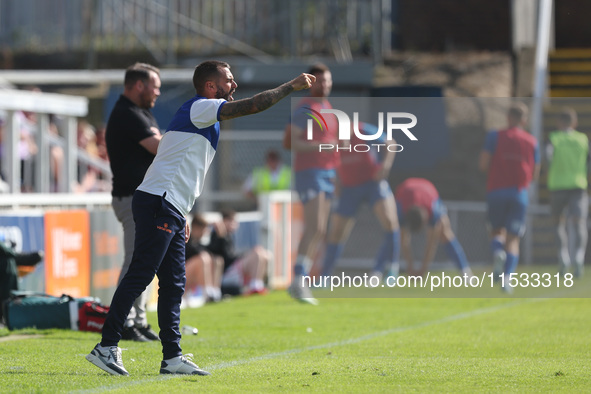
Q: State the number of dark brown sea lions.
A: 0